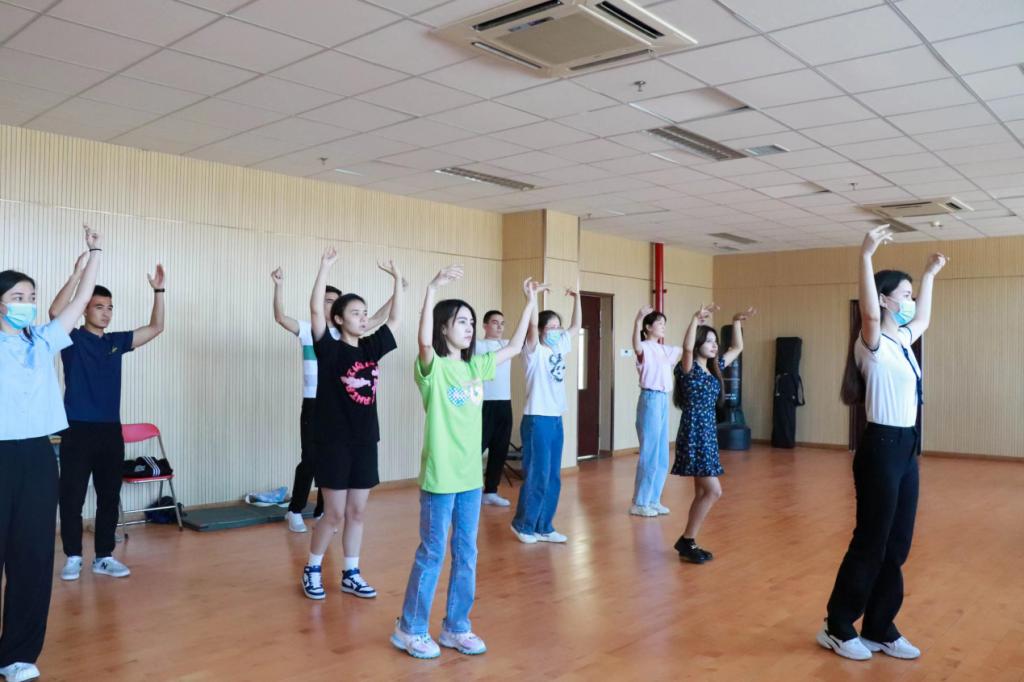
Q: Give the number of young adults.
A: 10